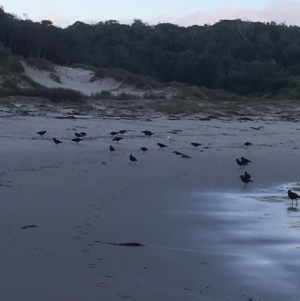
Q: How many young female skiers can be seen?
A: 0